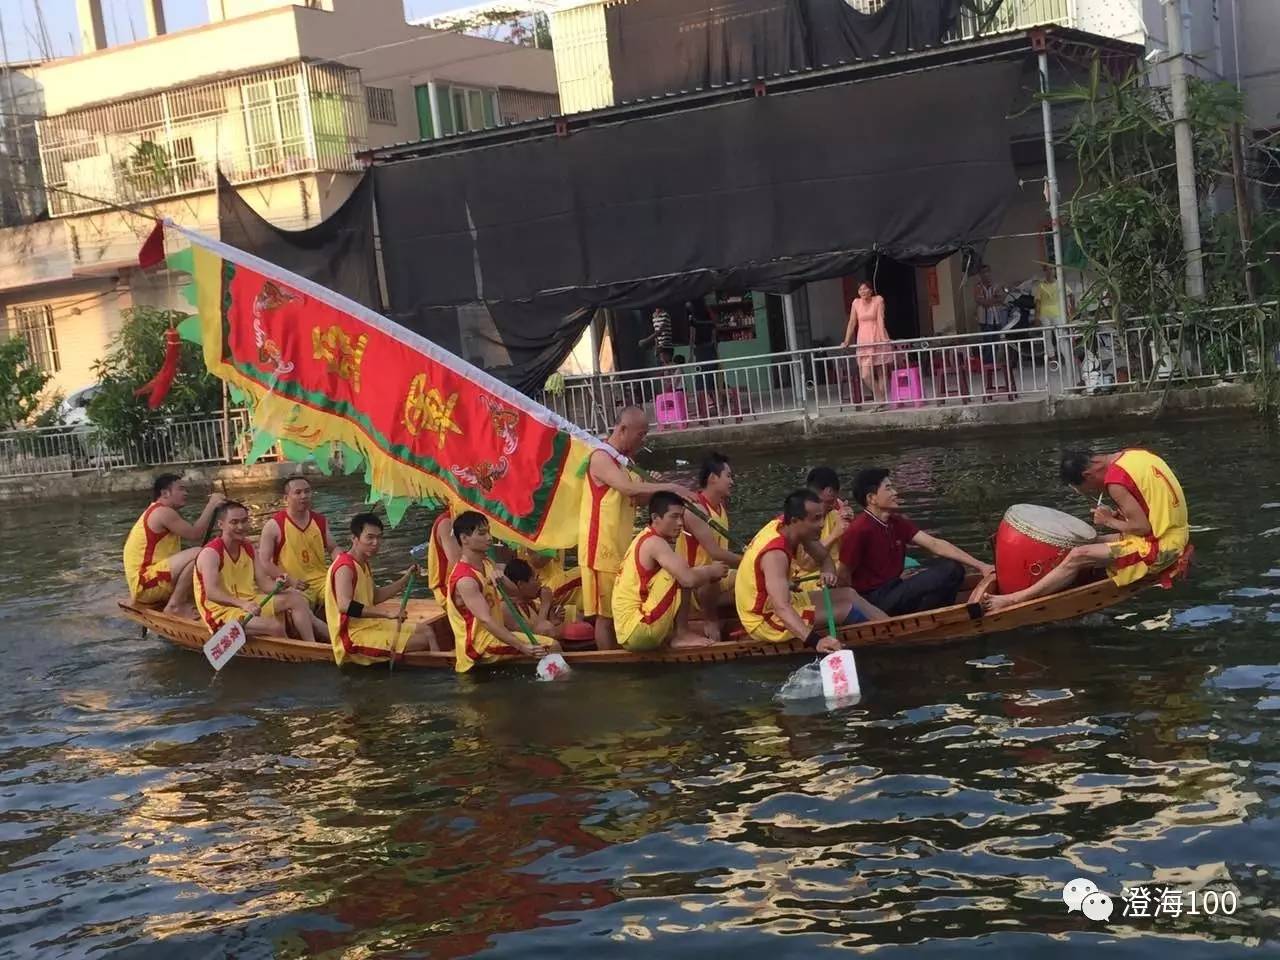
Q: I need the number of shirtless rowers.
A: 0